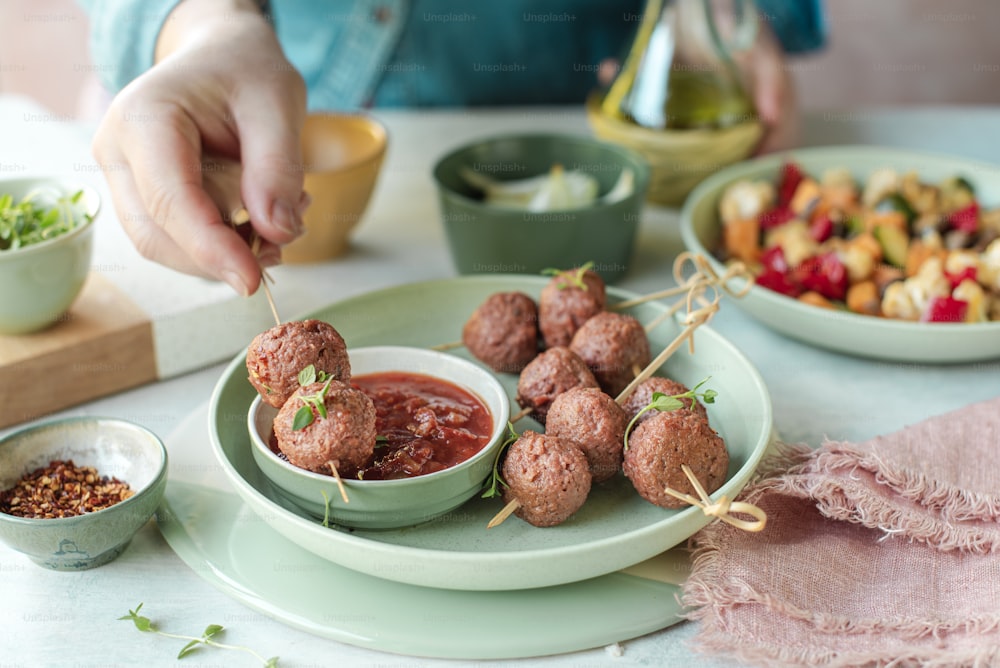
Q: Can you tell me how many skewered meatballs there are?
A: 10